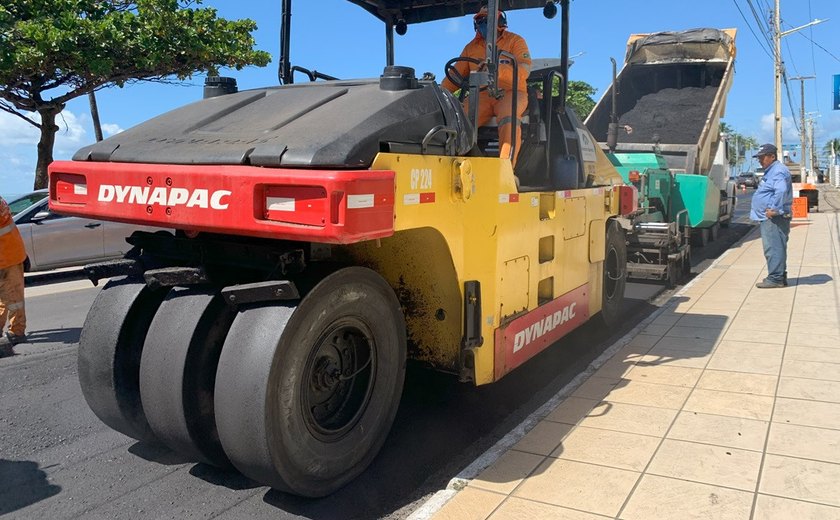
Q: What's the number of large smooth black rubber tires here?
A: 4